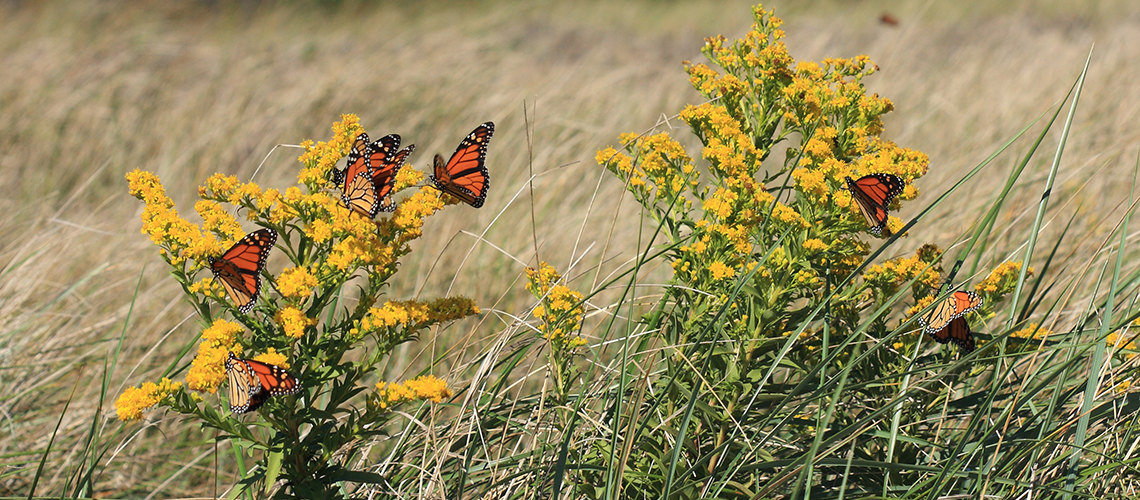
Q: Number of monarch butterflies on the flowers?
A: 7